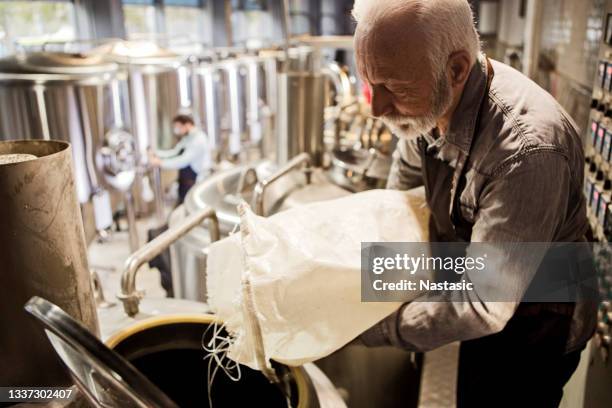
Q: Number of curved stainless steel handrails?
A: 2